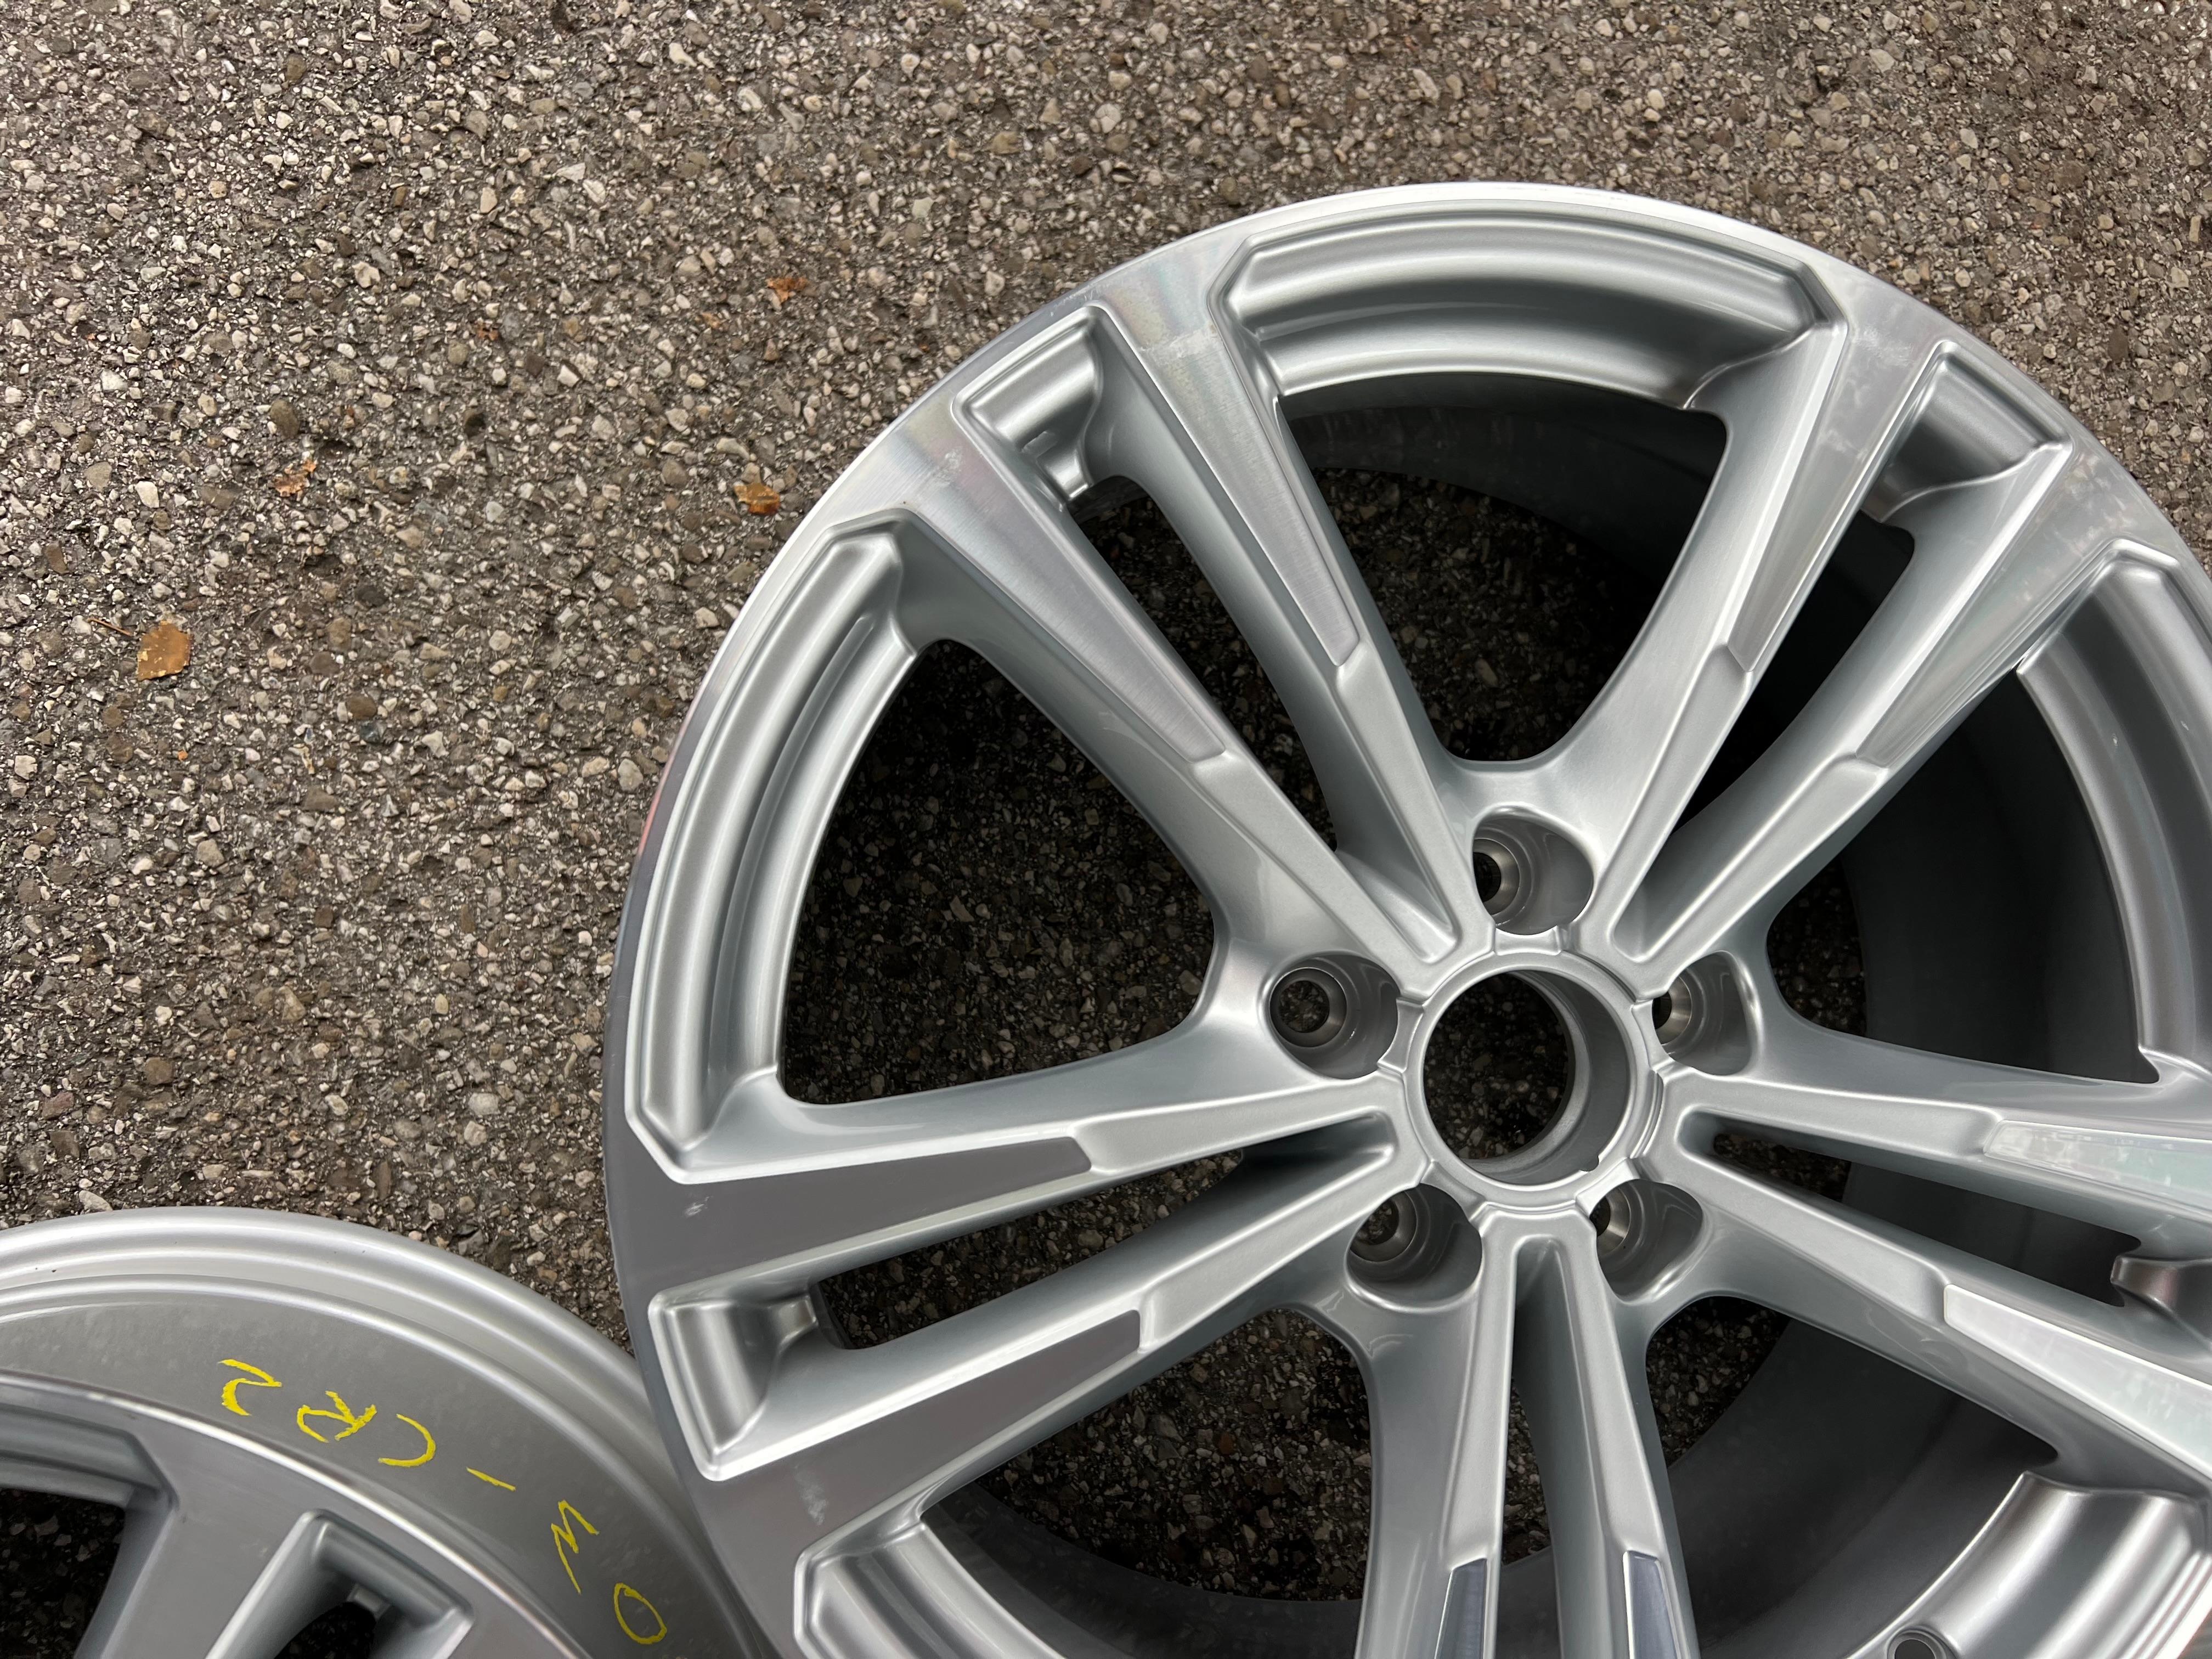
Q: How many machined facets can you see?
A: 10